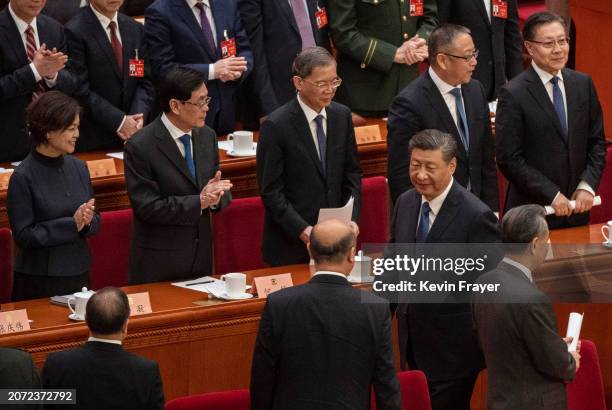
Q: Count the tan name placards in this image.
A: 6